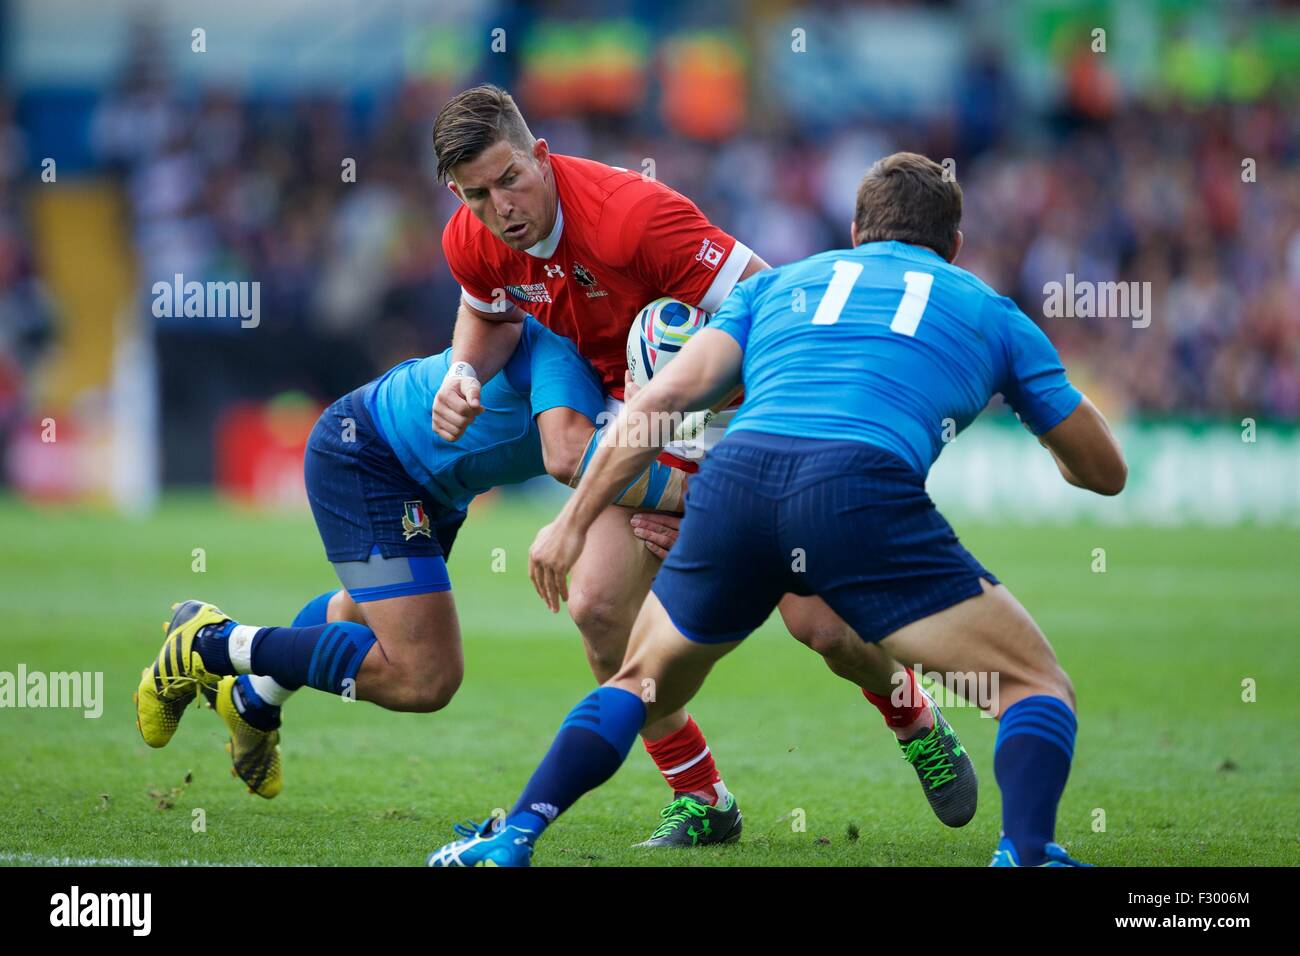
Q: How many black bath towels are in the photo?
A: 0